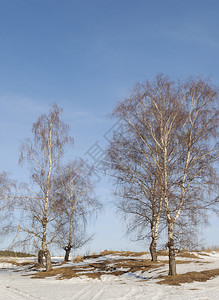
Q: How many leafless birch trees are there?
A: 4